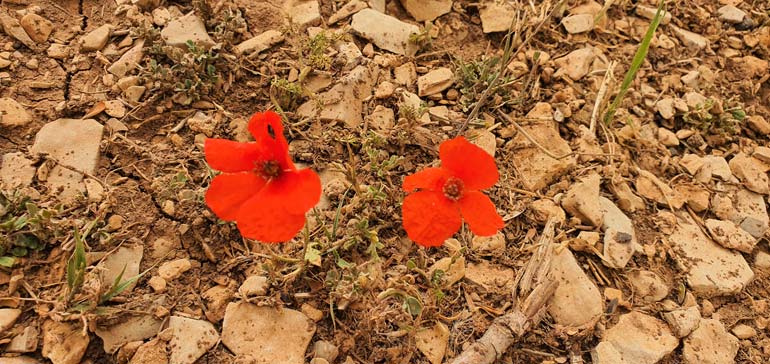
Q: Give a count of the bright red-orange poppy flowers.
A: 2